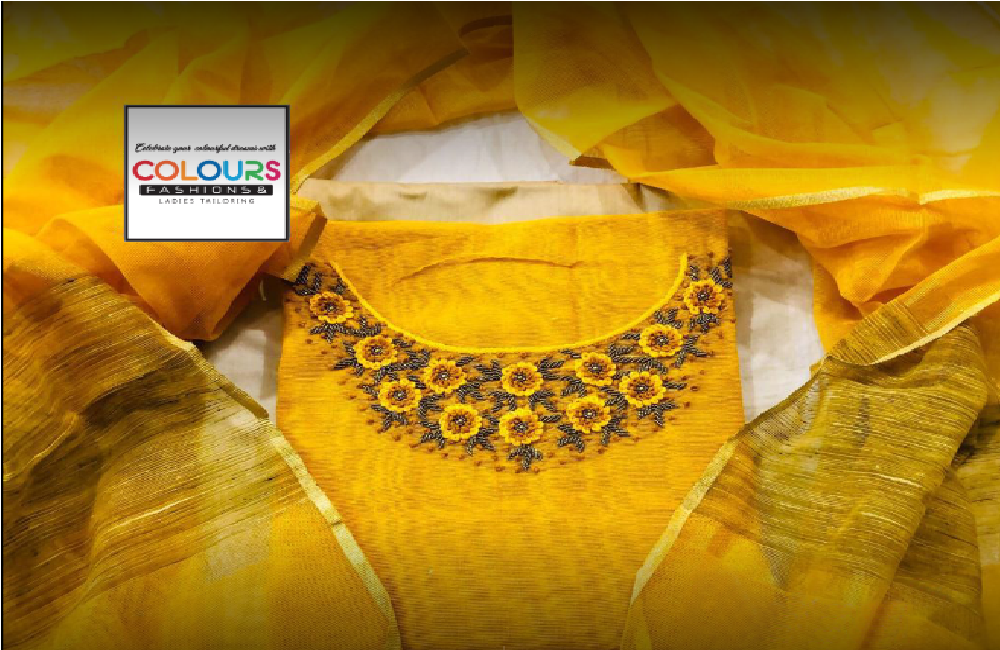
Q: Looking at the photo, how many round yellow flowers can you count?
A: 12